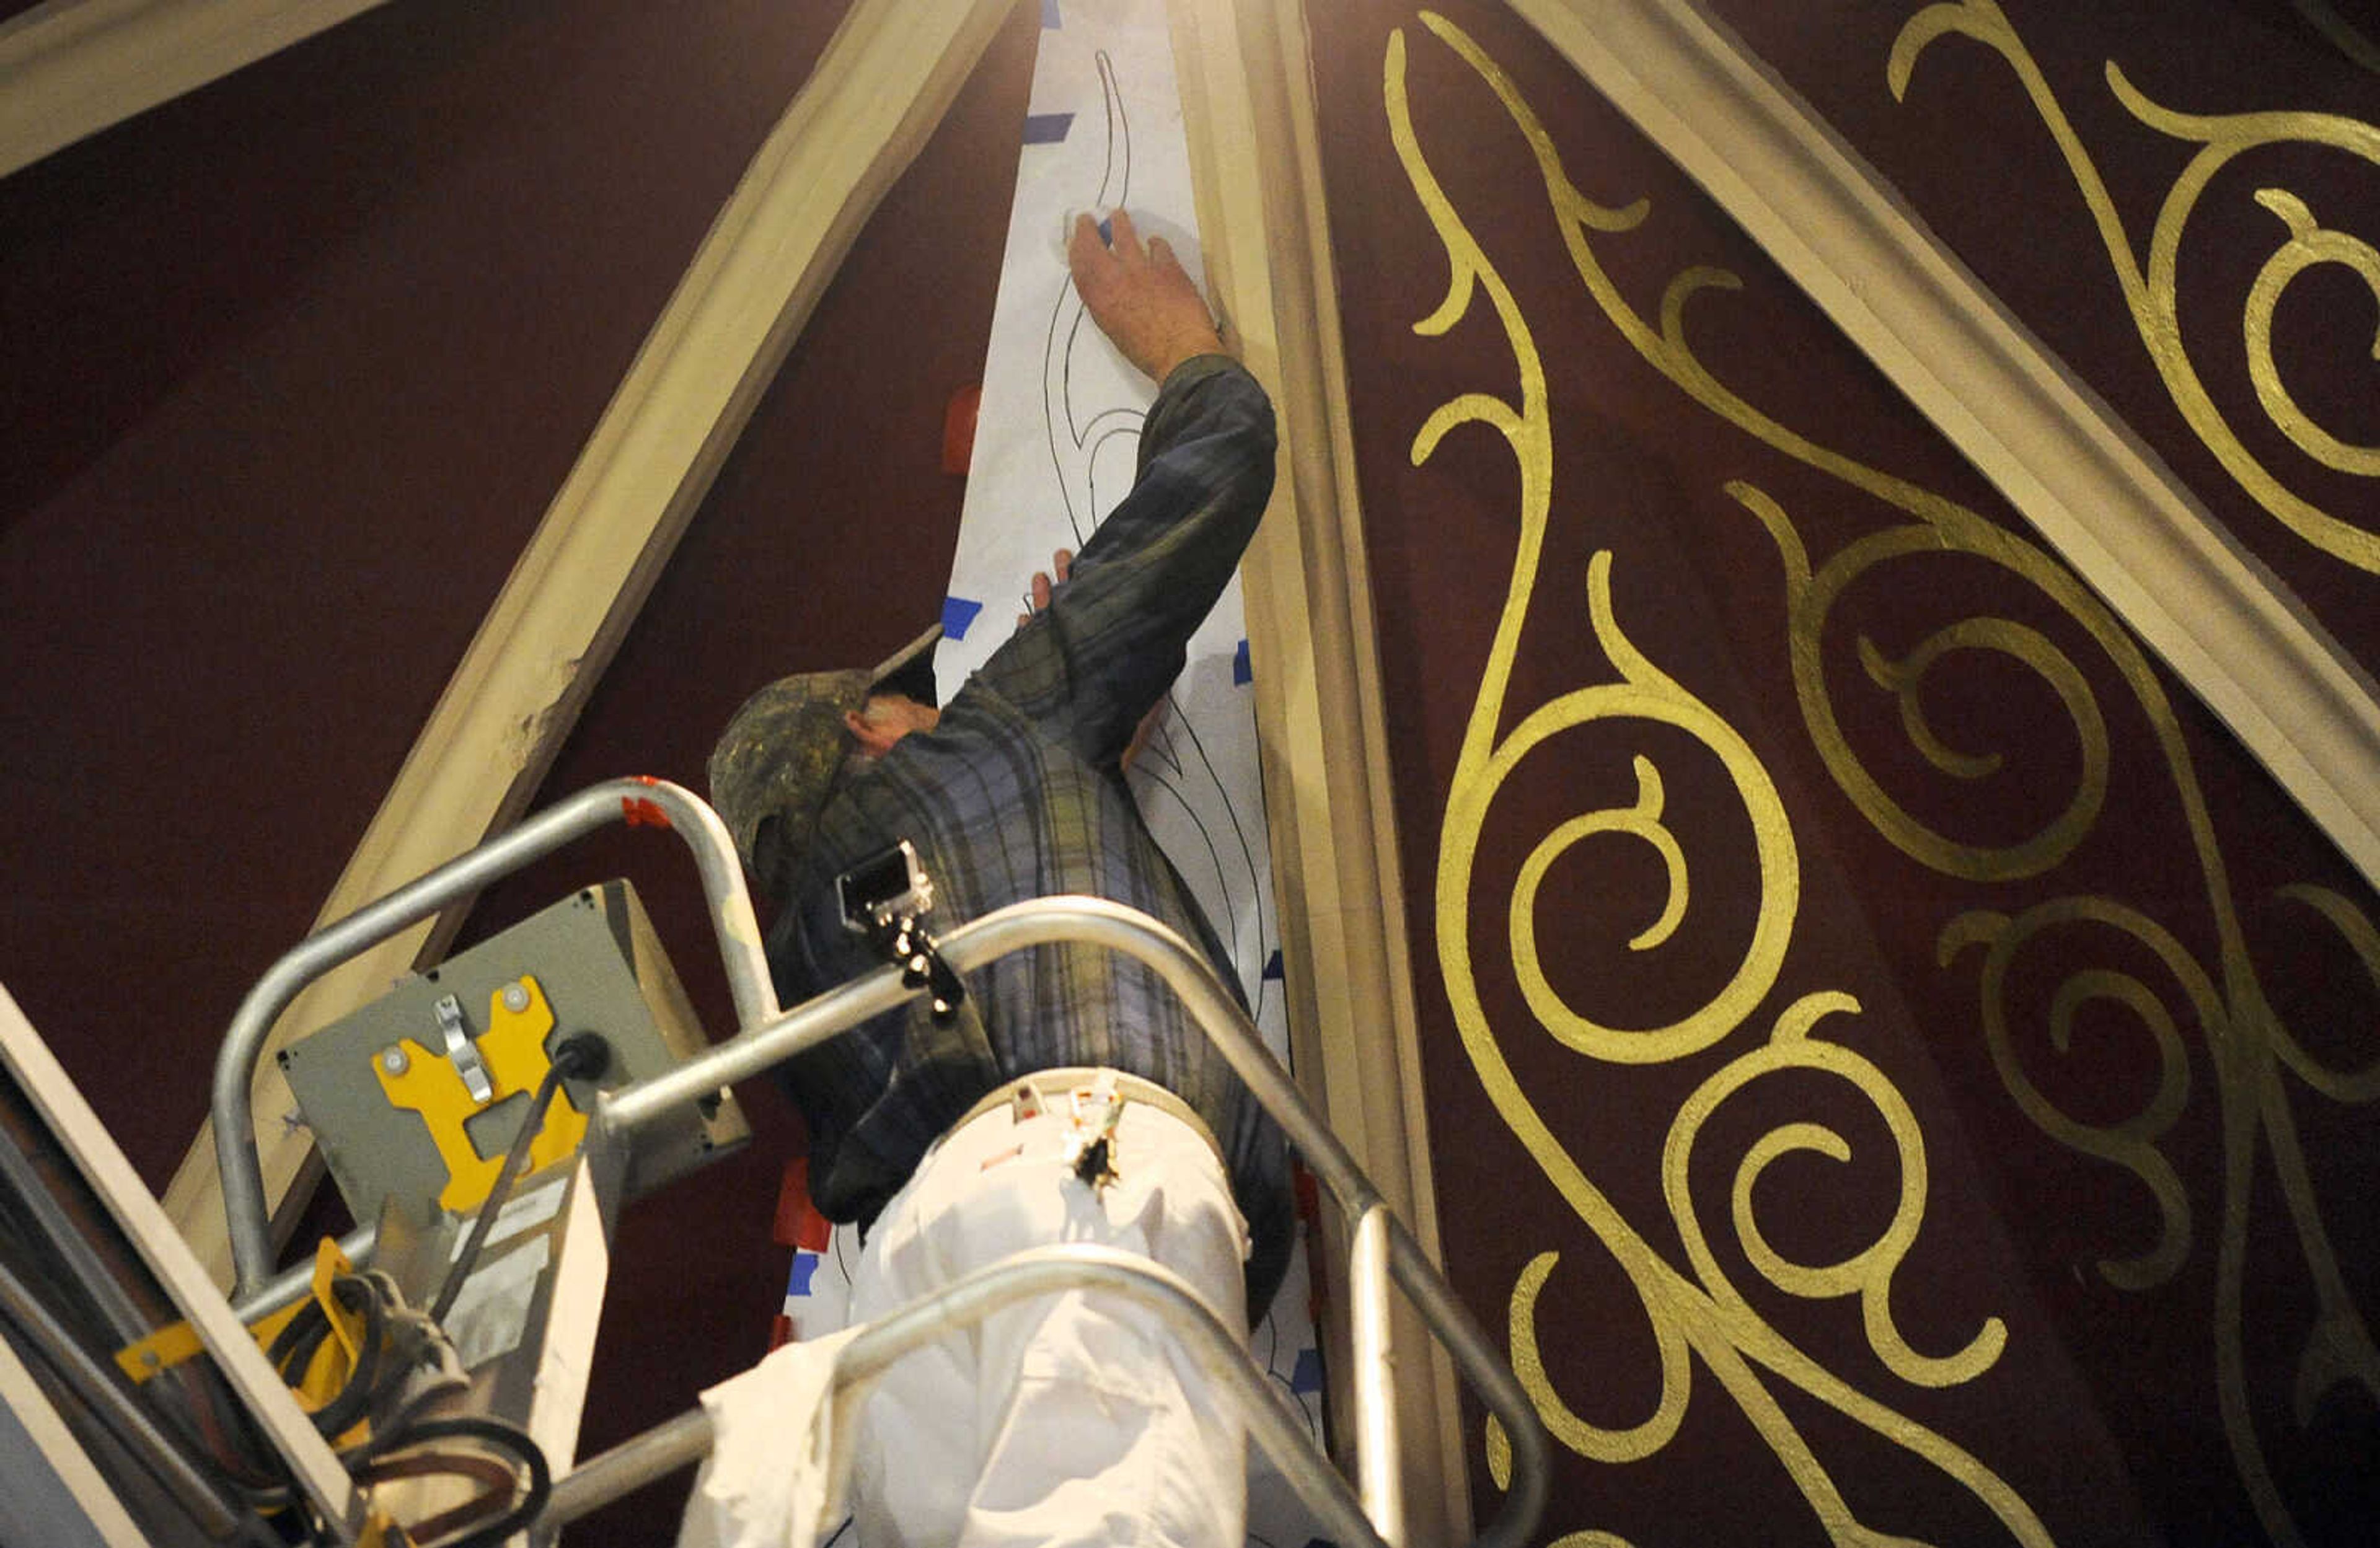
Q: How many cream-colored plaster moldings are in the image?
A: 4